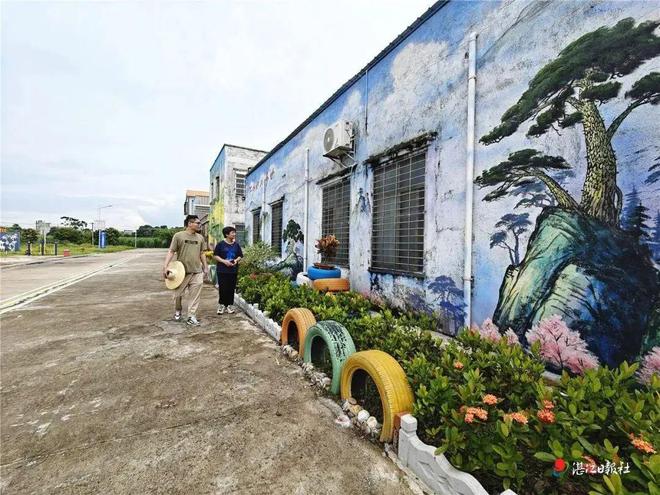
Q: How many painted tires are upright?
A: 3